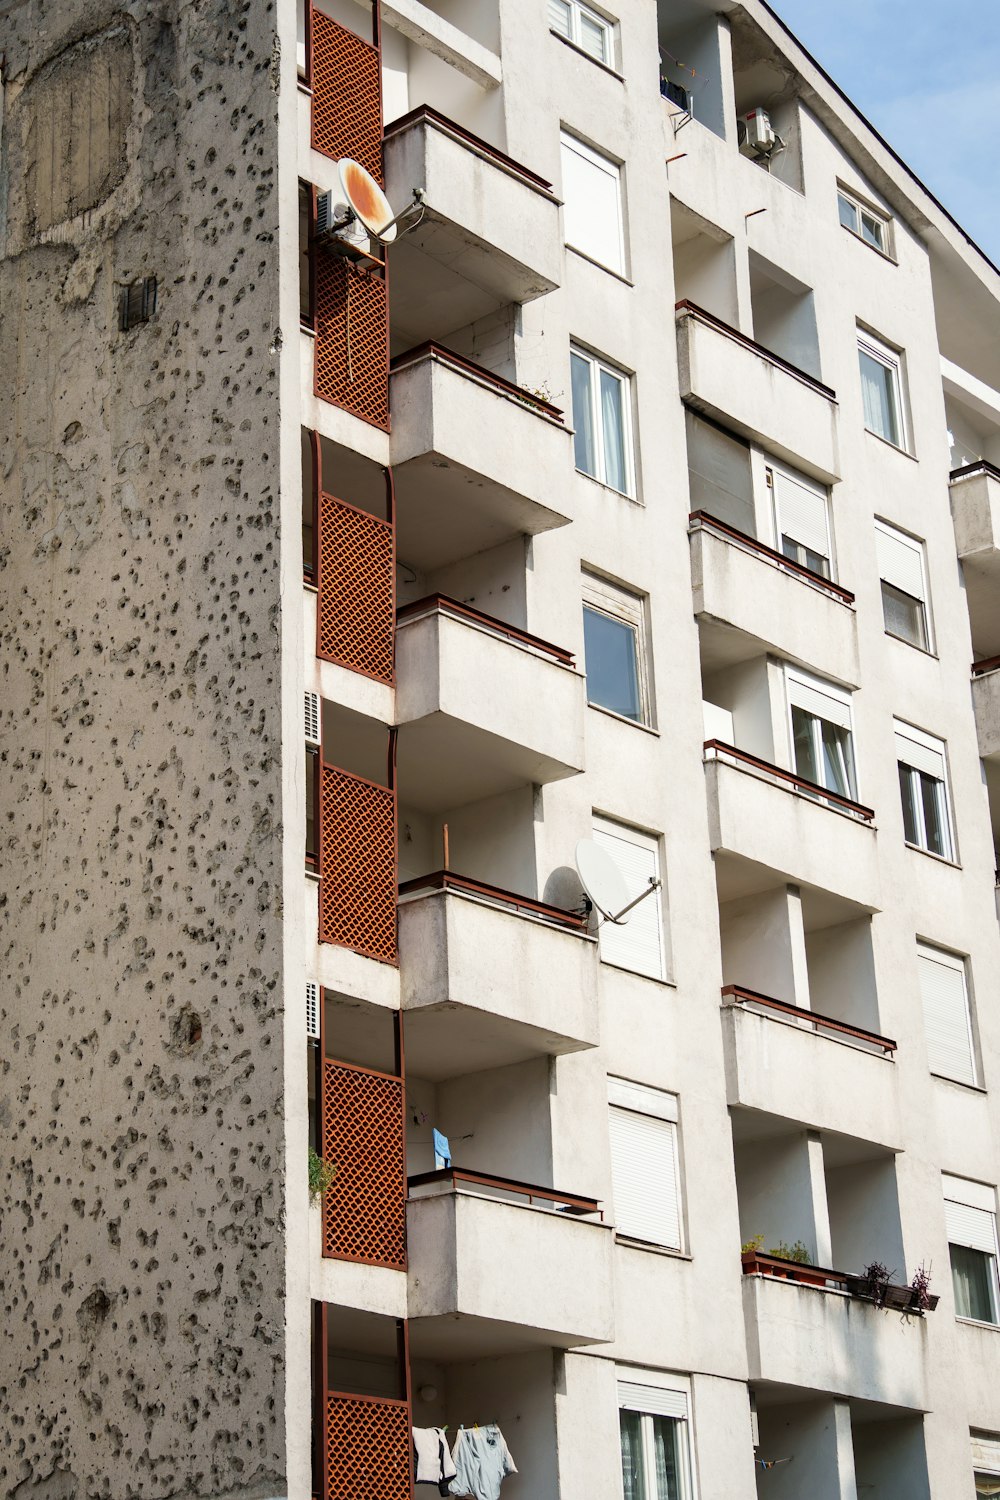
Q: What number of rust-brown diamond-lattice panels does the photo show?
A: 6